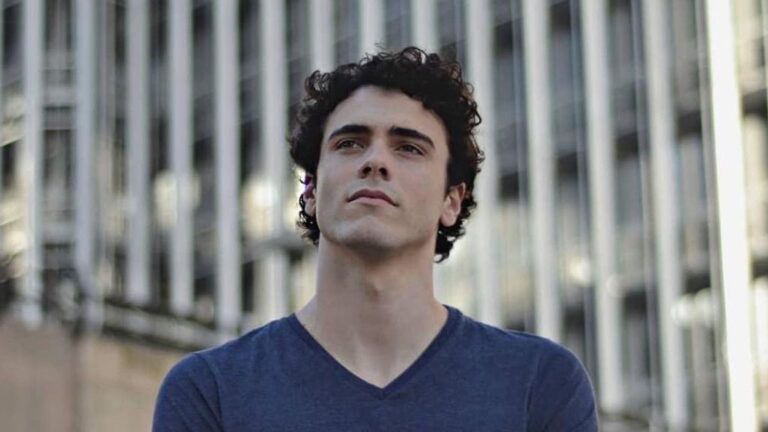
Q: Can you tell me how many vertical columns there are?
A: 14